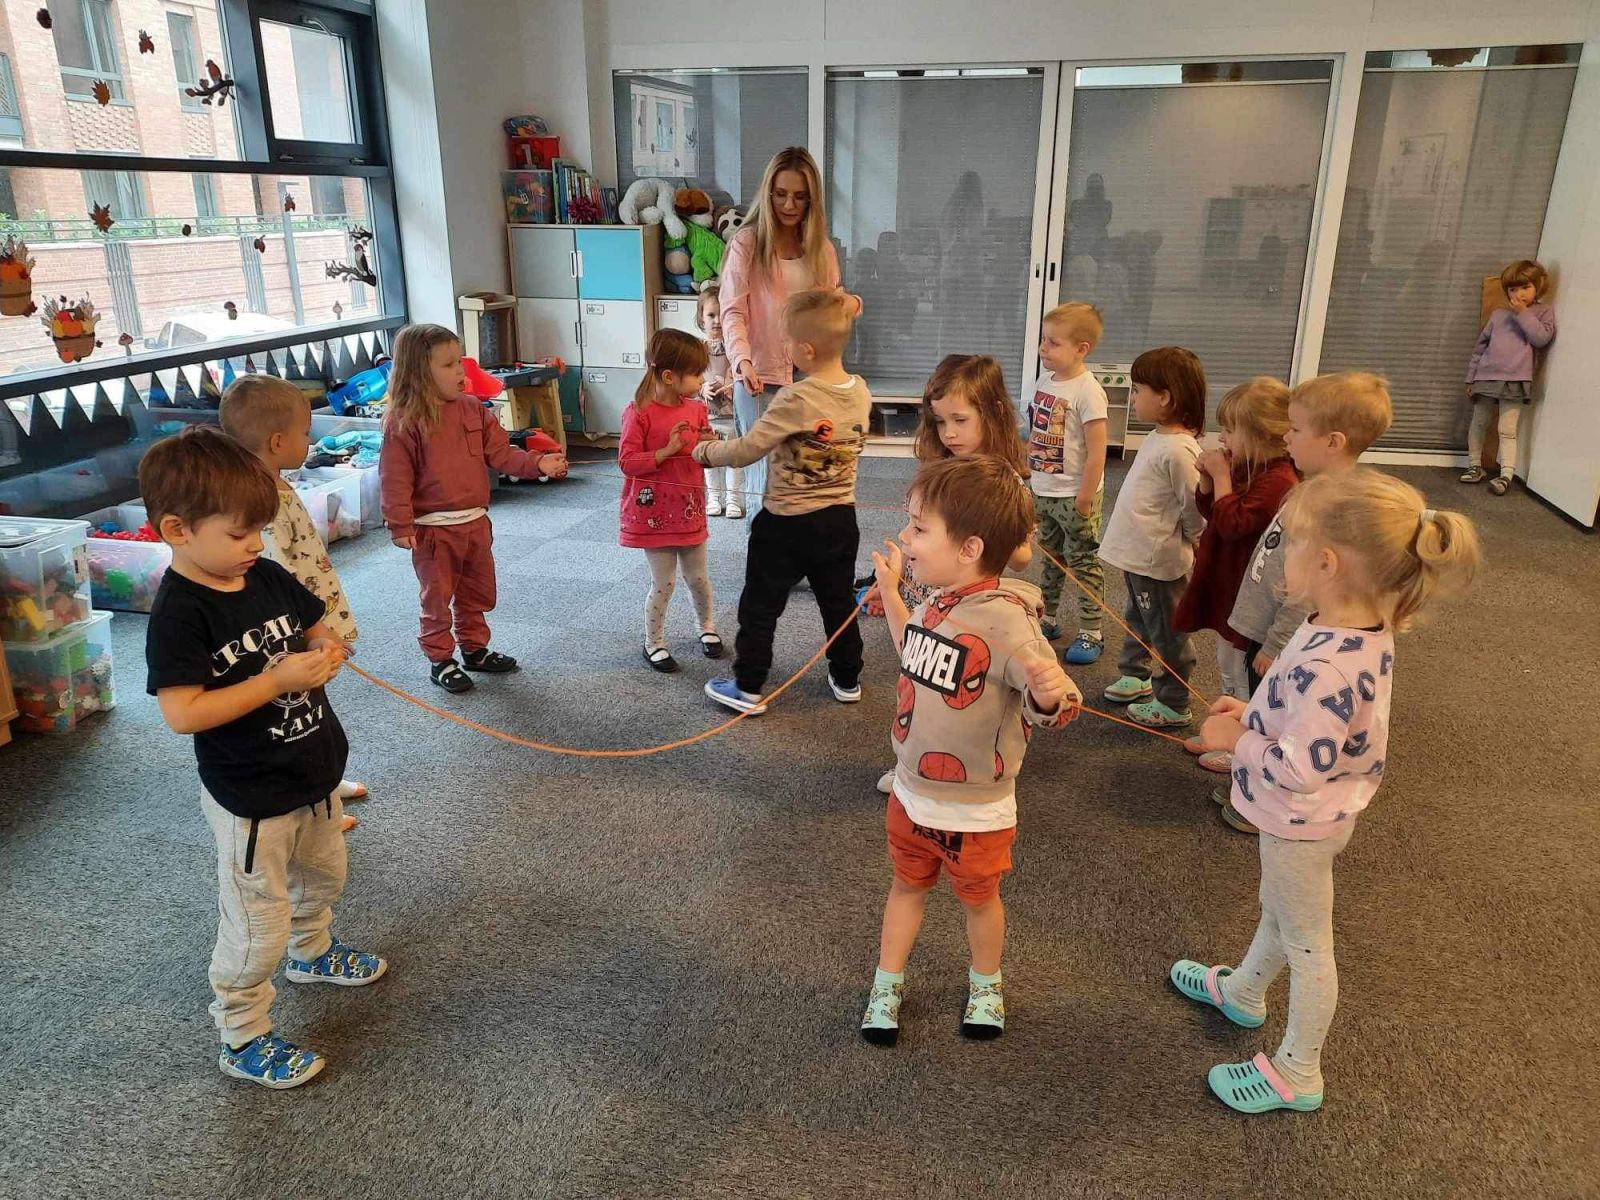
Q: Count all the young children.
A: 14